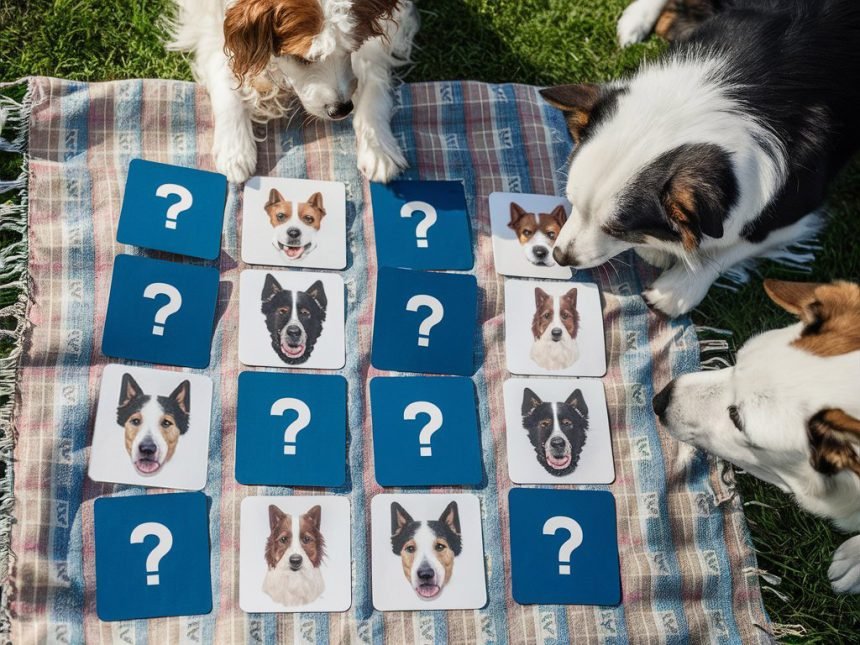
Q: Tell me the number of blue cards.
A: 8